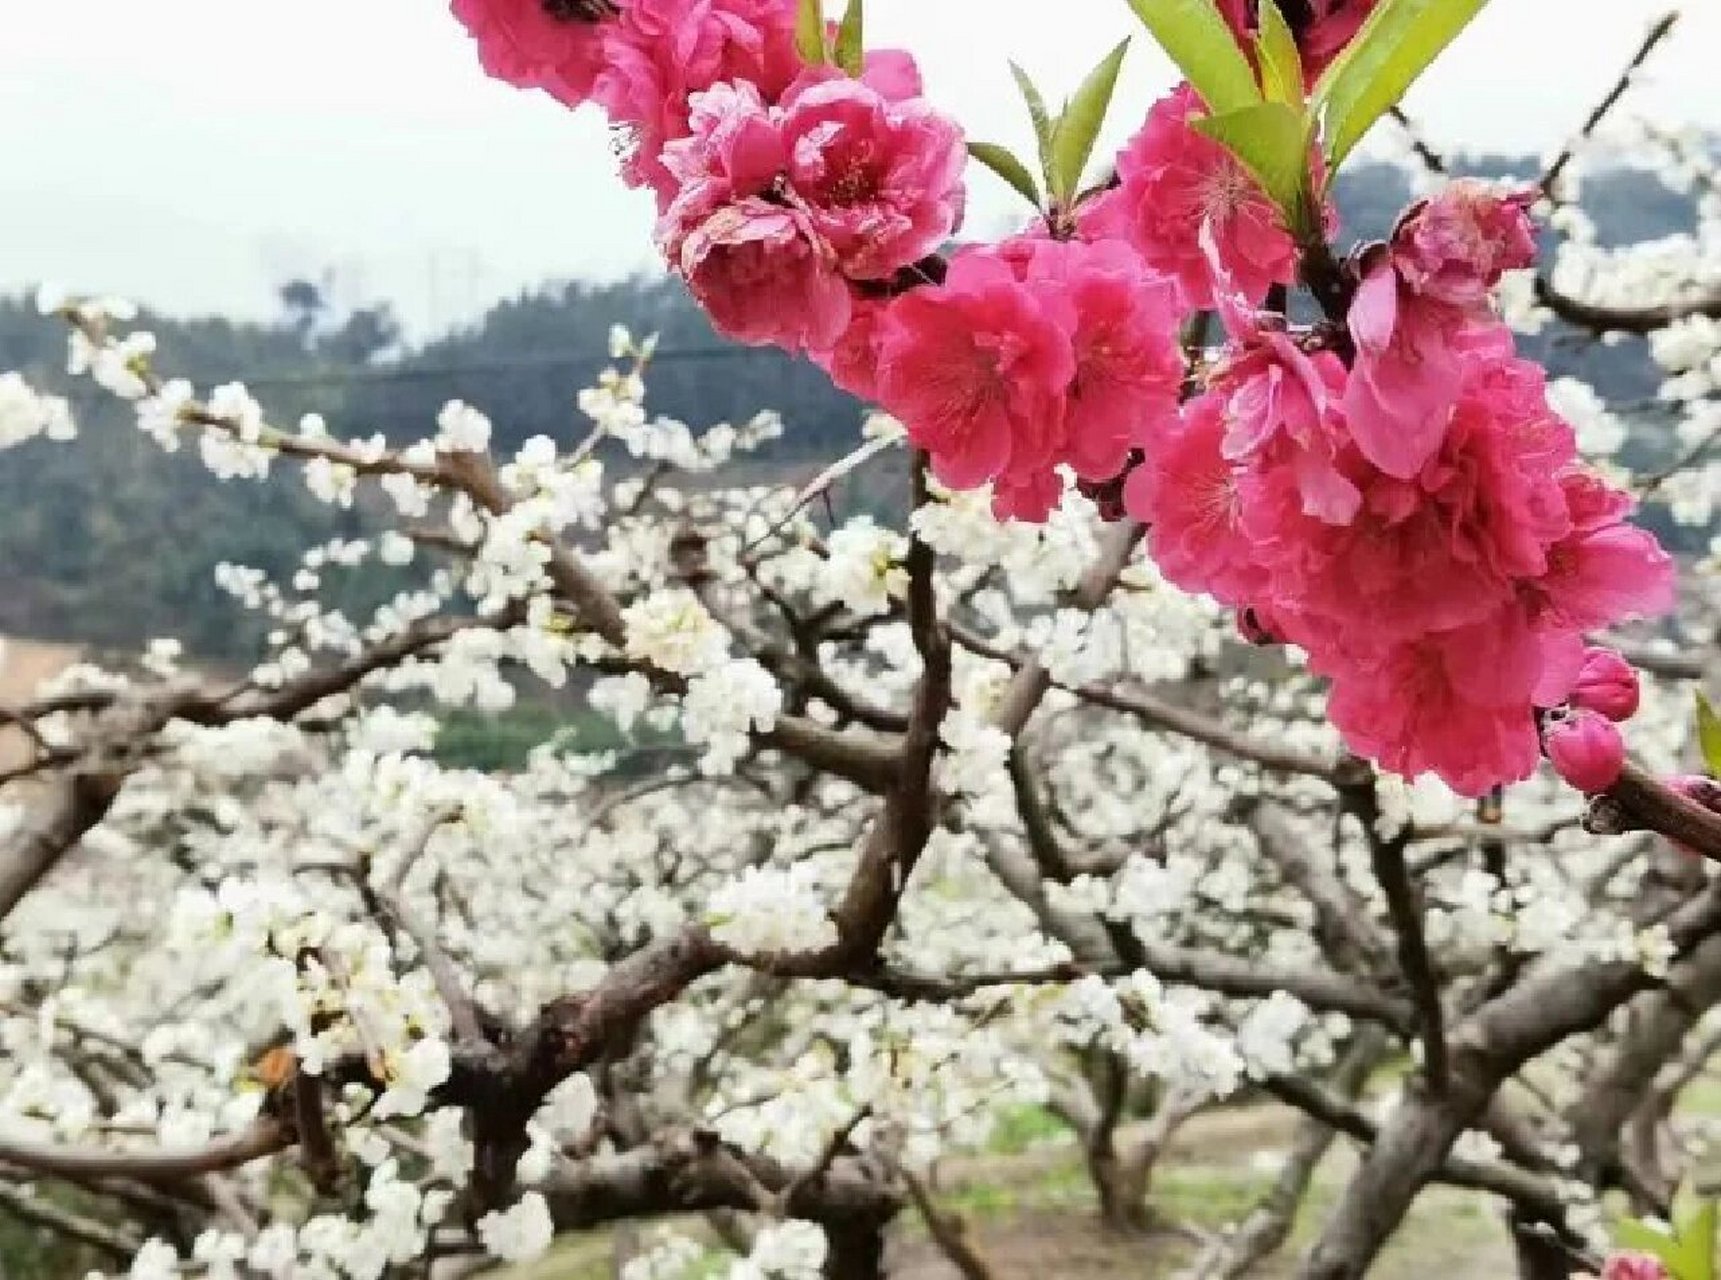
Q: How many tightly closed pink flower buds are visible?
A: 2